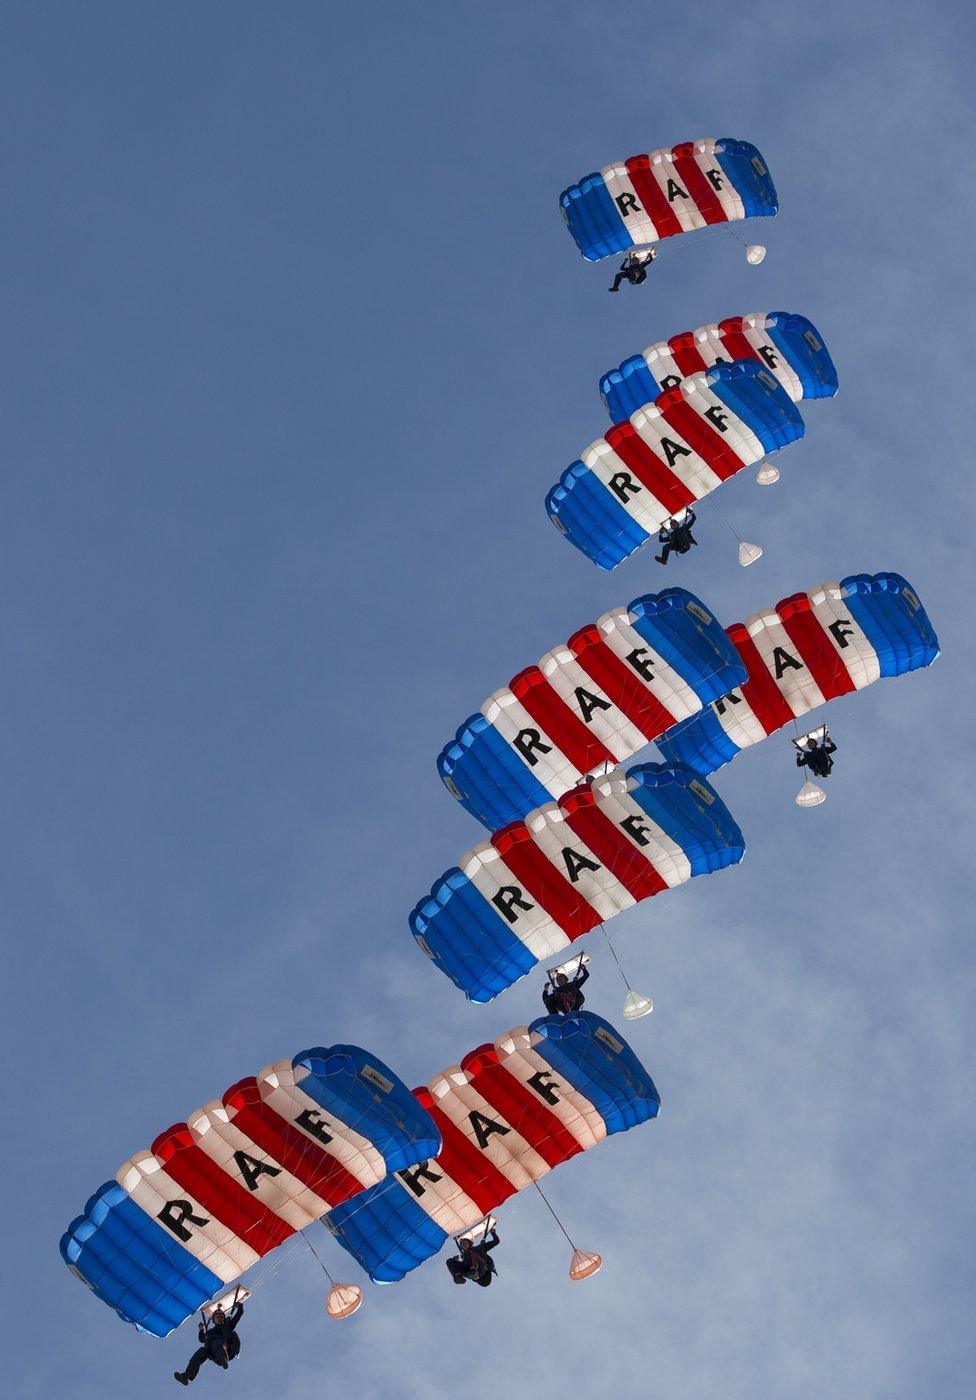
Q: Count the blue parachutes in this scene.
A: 8